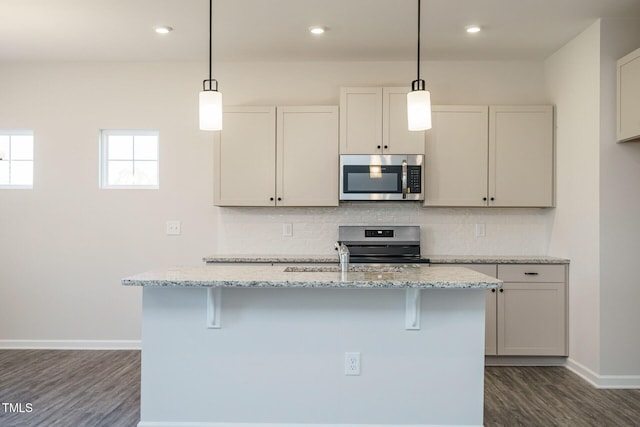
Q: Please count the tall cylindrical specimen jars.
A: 0